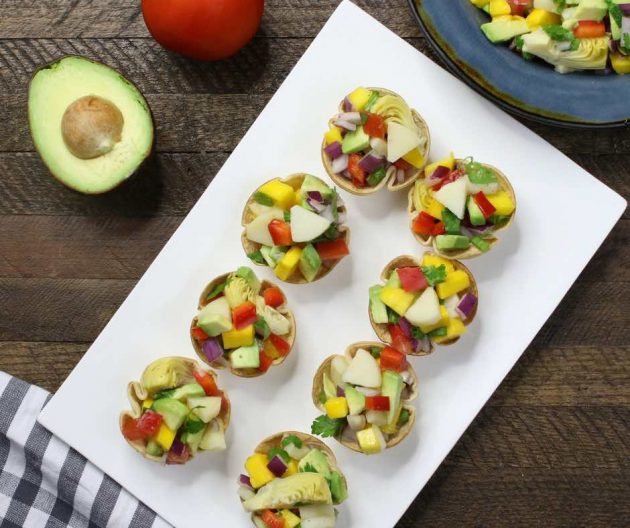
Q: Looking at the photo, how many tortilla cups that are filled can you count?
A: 8